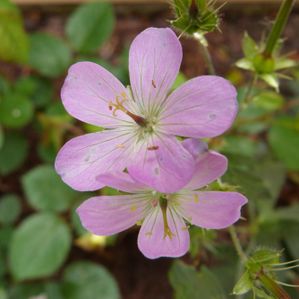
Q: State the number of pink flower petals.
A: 10